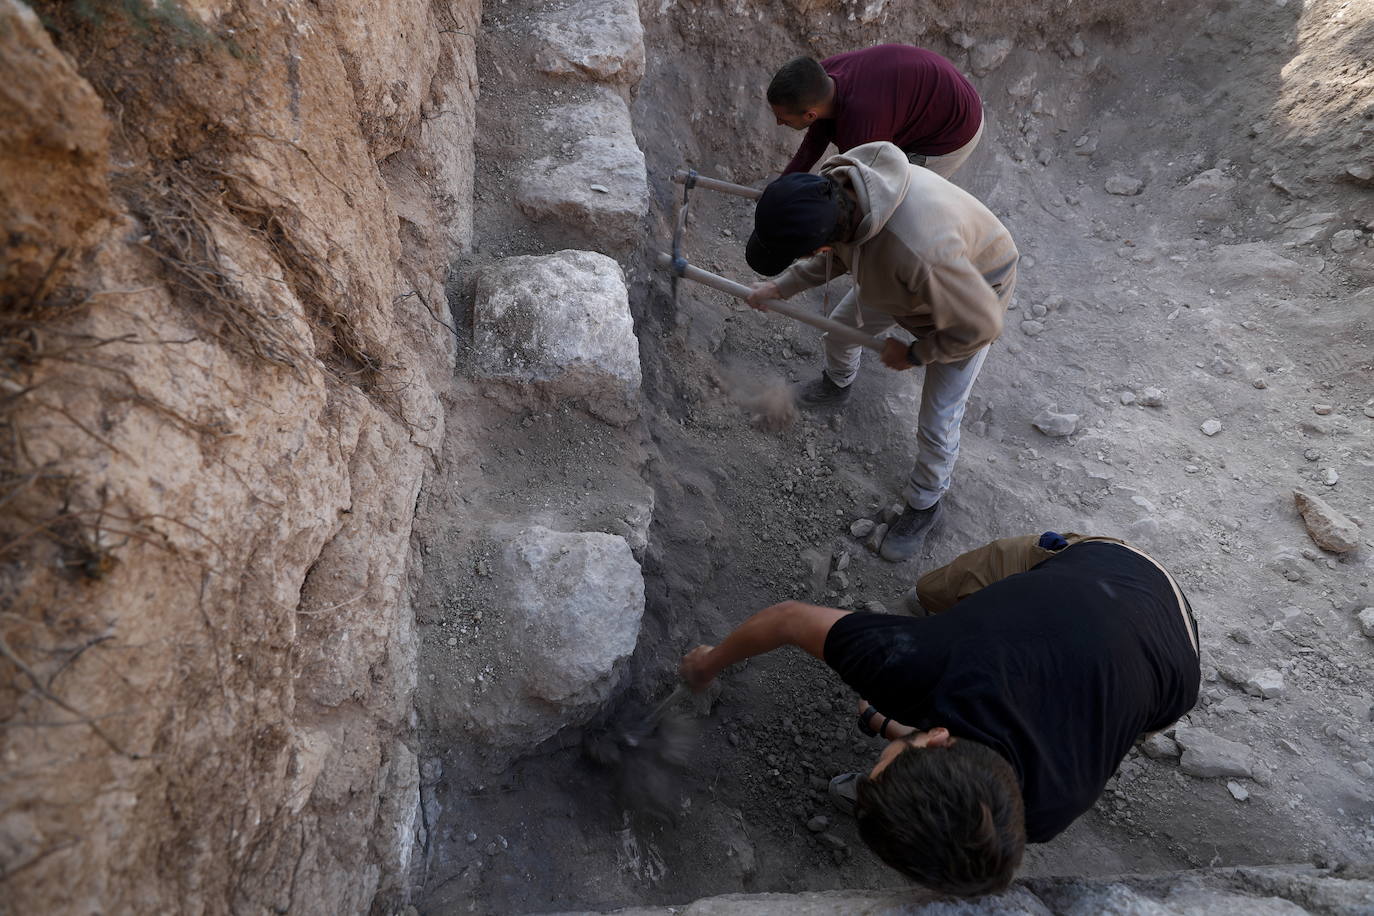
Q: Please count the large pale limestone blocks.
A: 4